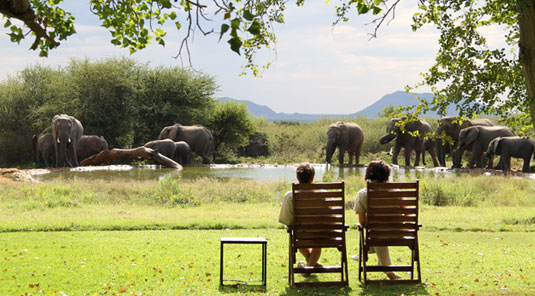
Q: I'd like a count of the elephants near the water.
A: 12